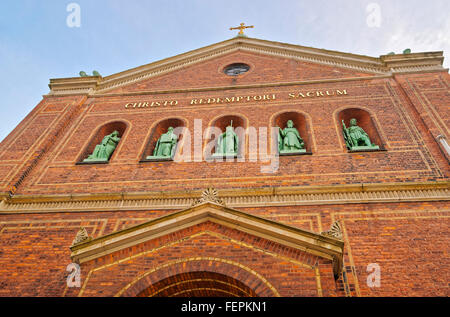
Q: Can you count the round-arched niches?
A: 5